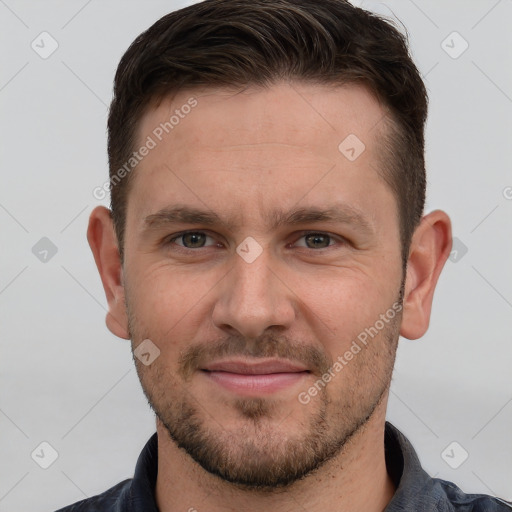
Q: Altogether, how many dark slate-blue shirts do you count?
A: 1